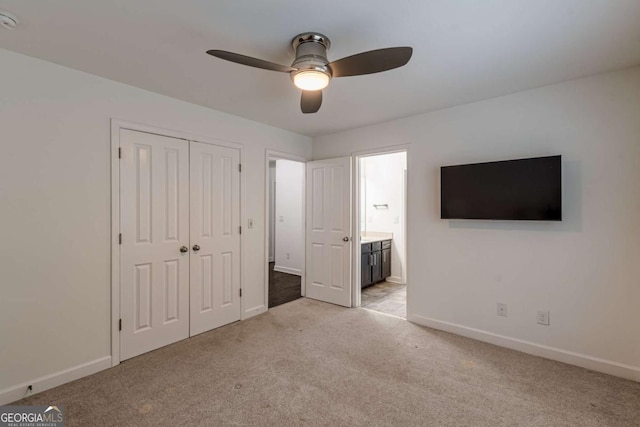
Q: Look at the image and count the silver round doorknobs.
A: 3